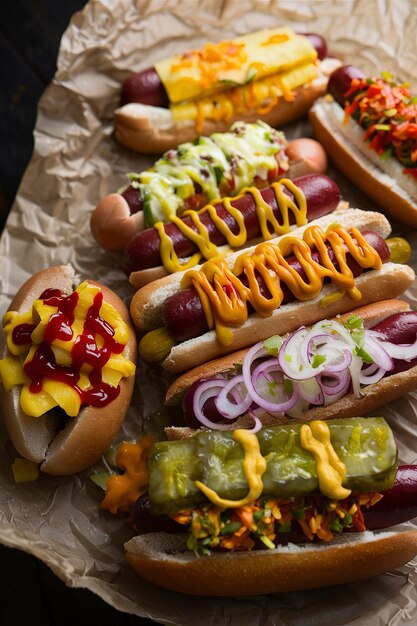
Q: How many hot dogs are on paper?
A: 8